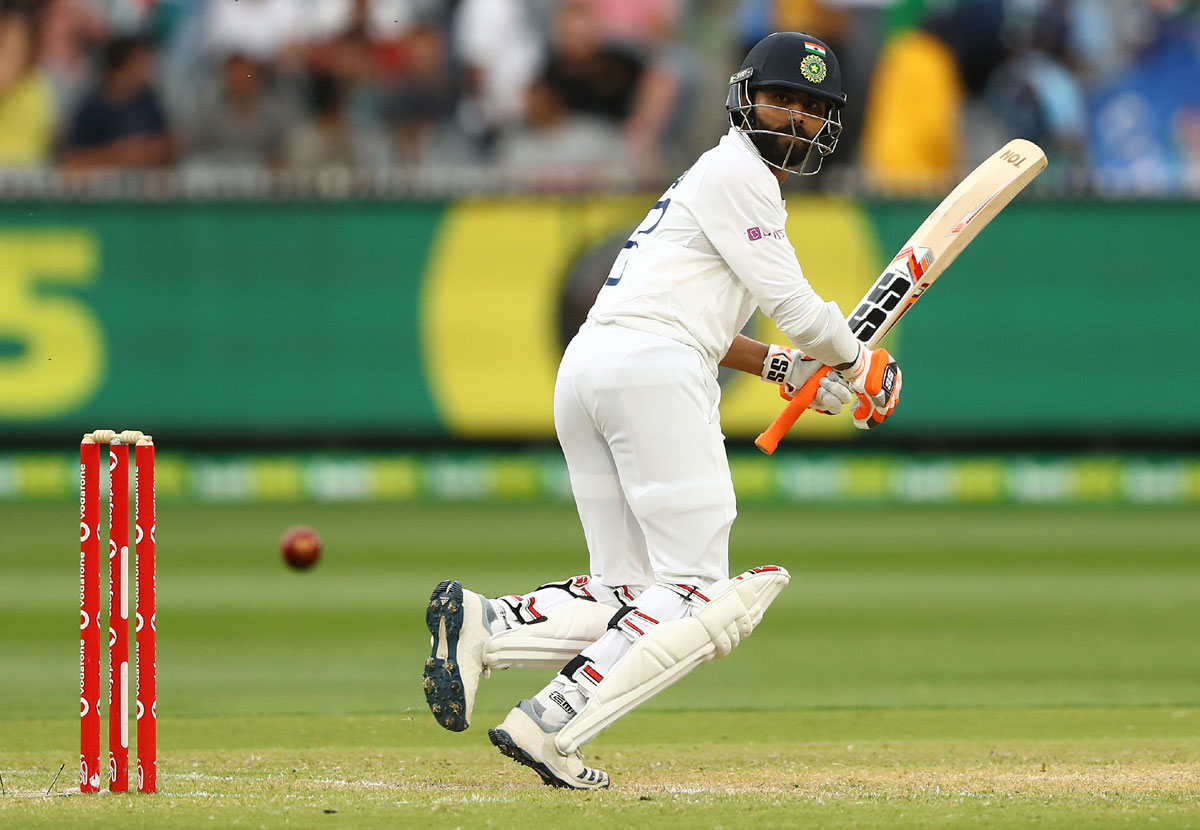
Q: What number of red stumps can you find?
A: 3